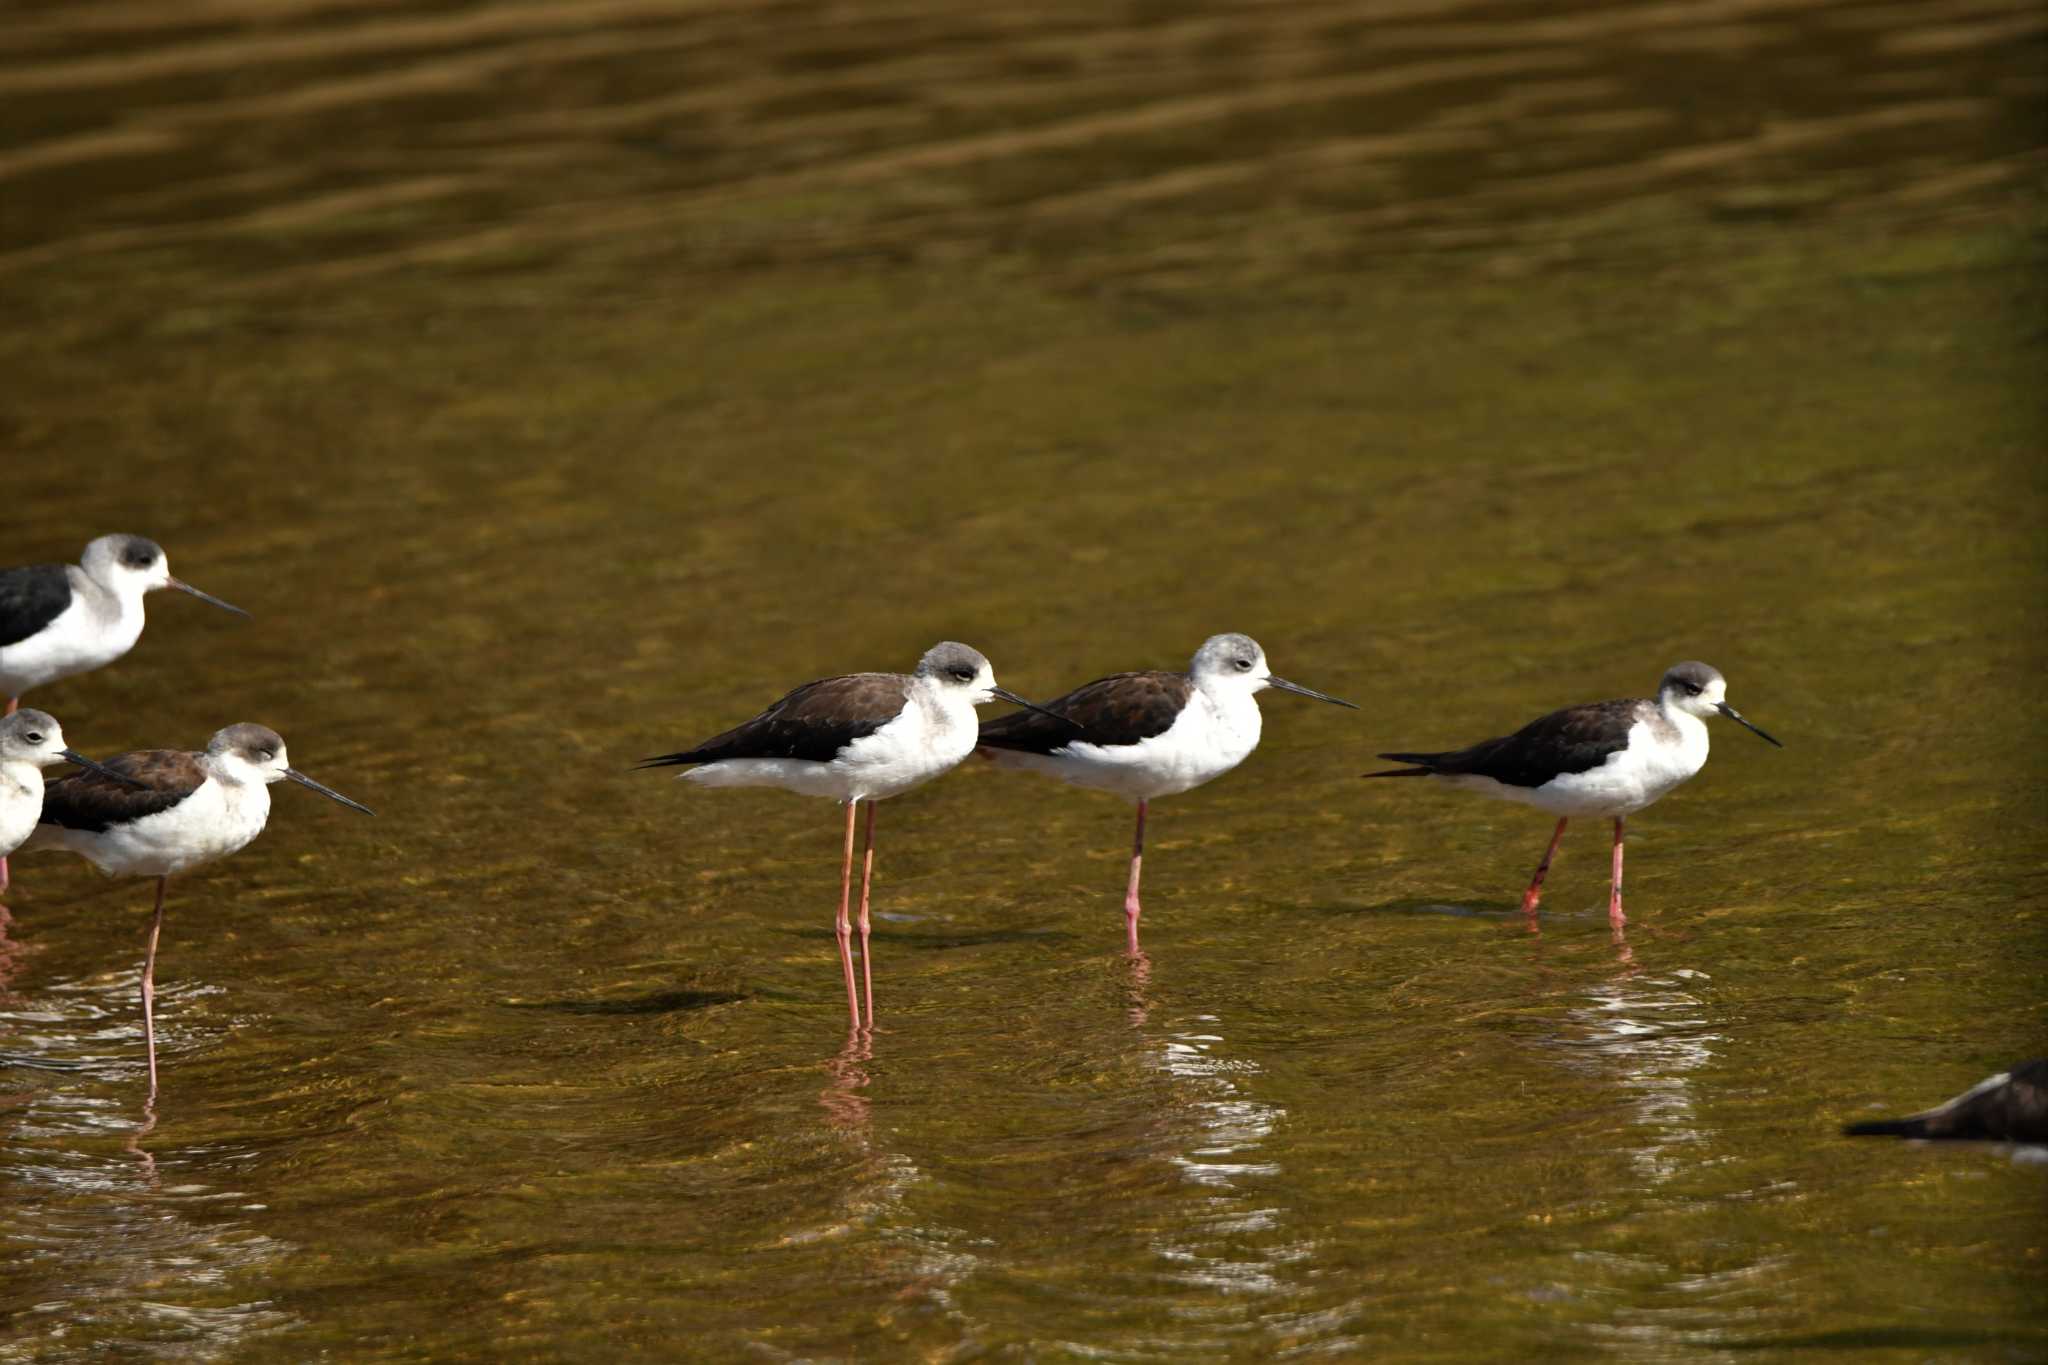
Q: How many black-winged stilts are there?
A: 7